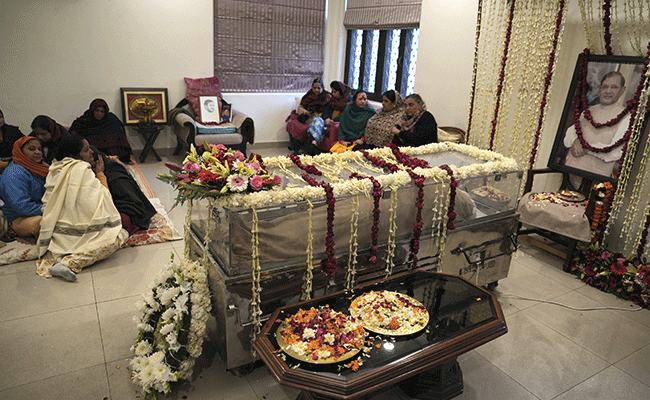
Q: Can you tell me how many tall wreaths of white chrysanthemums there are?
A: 1